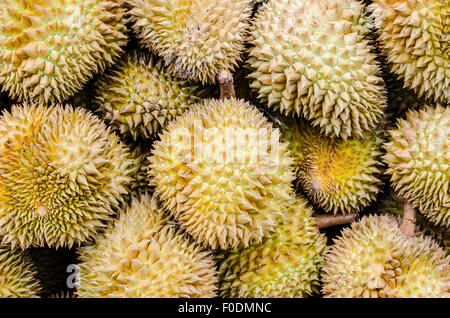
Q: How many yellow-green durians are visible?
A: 13